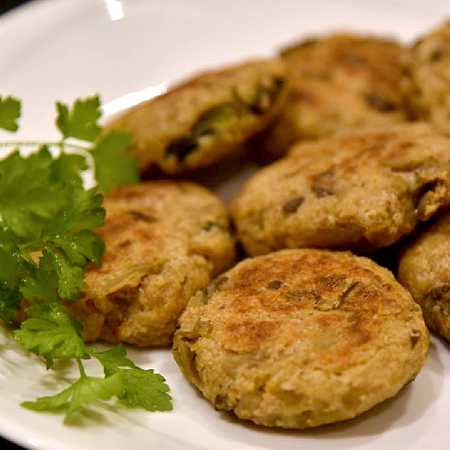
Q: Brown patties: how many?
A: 7